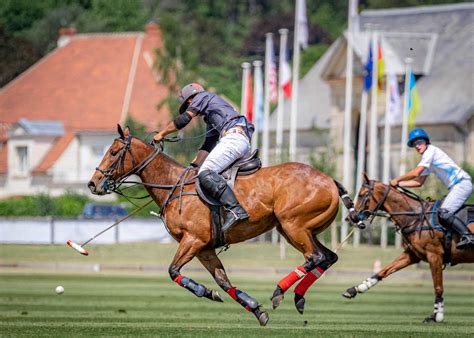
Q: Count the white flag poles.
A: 10